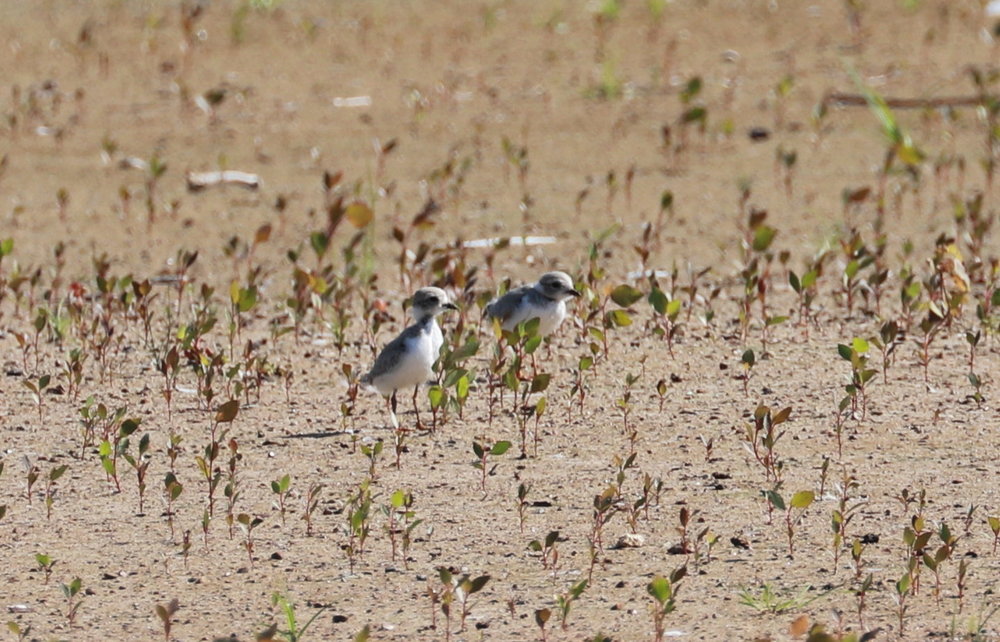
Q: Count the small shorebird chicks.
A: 2